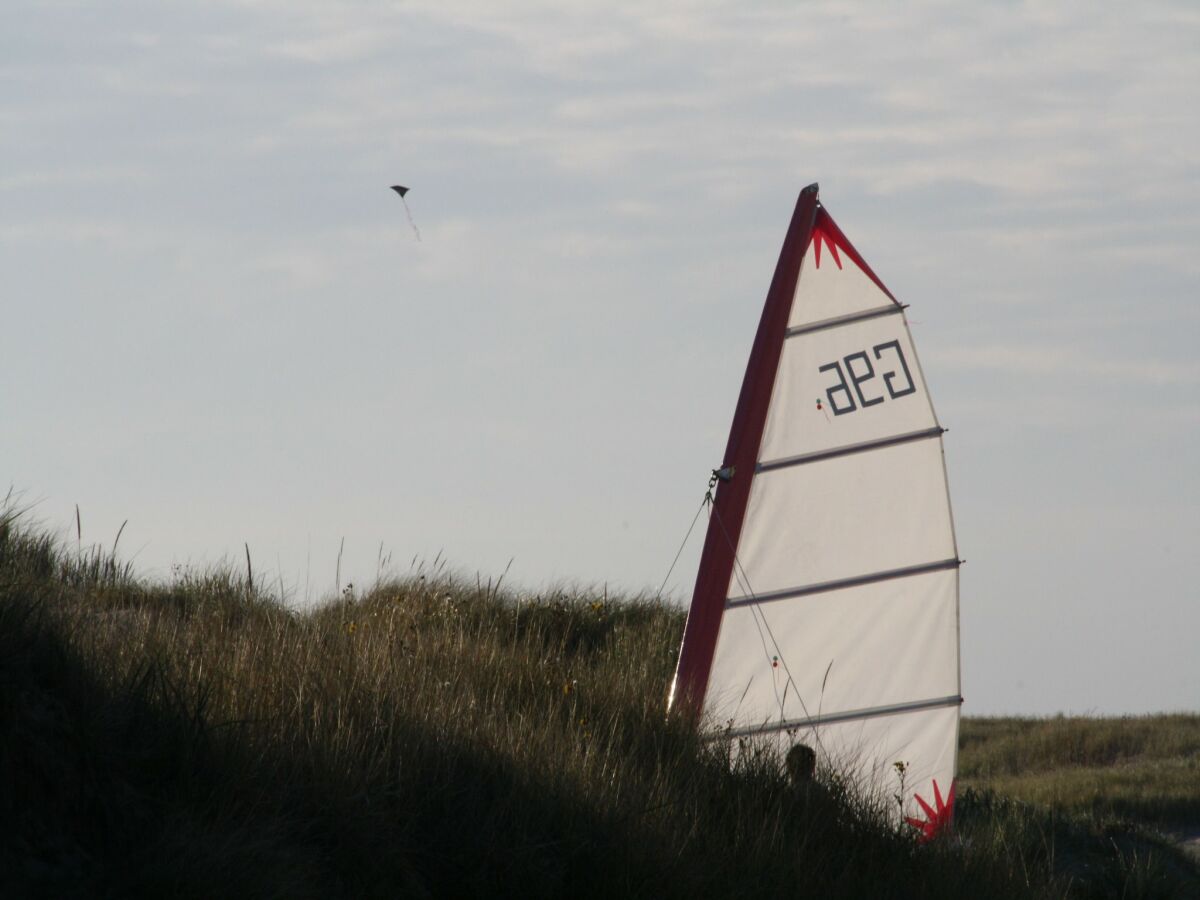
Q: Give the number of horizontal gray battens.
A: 4